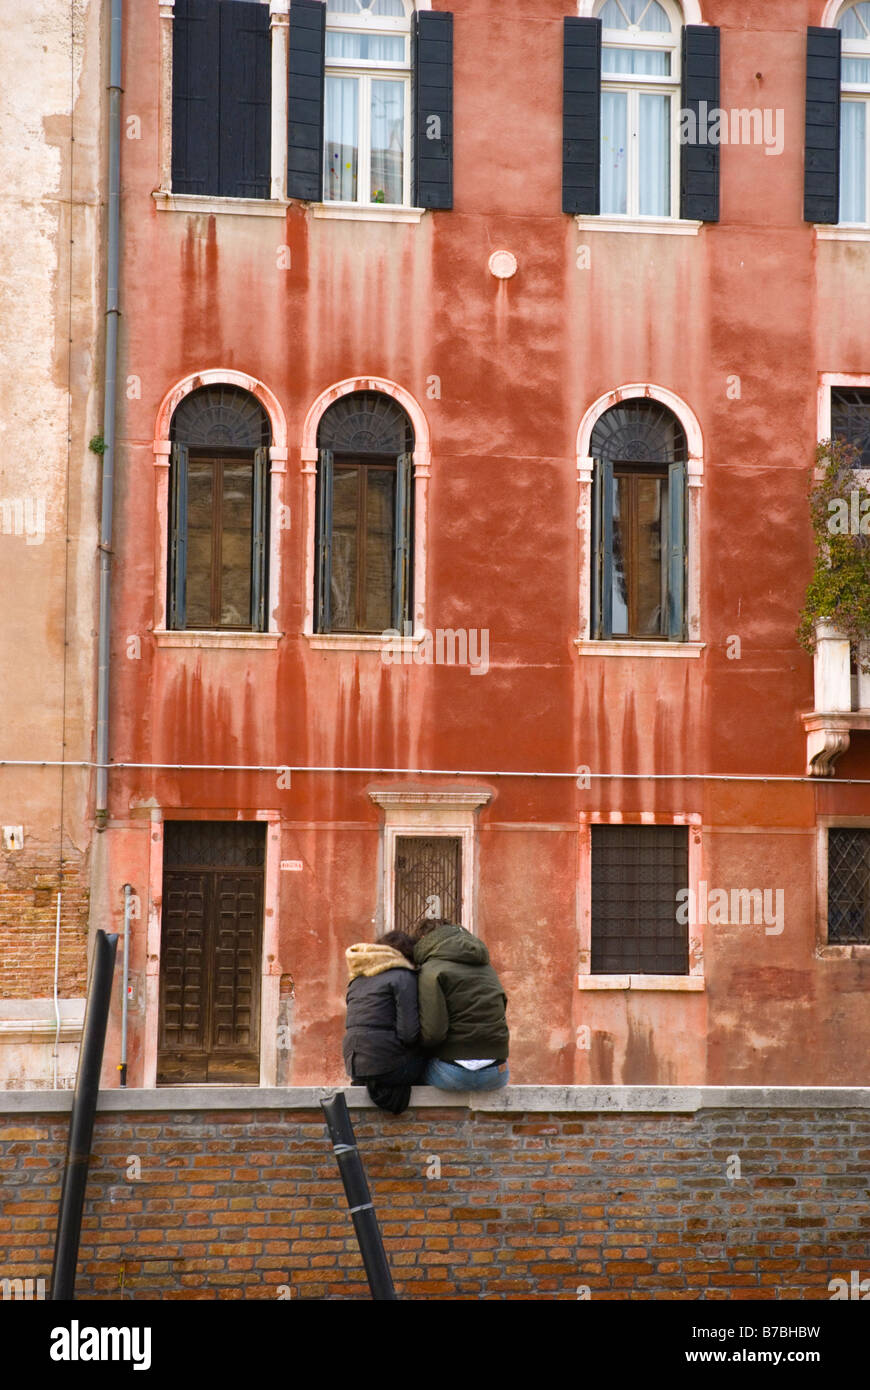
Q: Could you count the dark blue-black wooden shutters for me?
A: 7